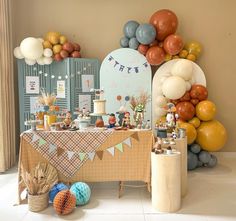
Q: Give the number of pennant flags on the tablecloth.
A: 12